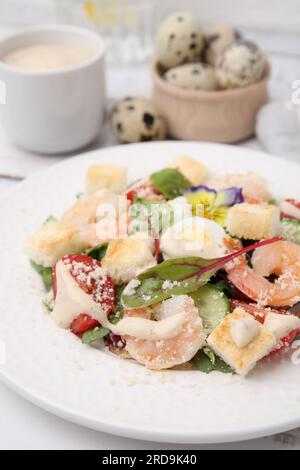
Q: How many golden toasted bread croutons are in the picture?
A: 6